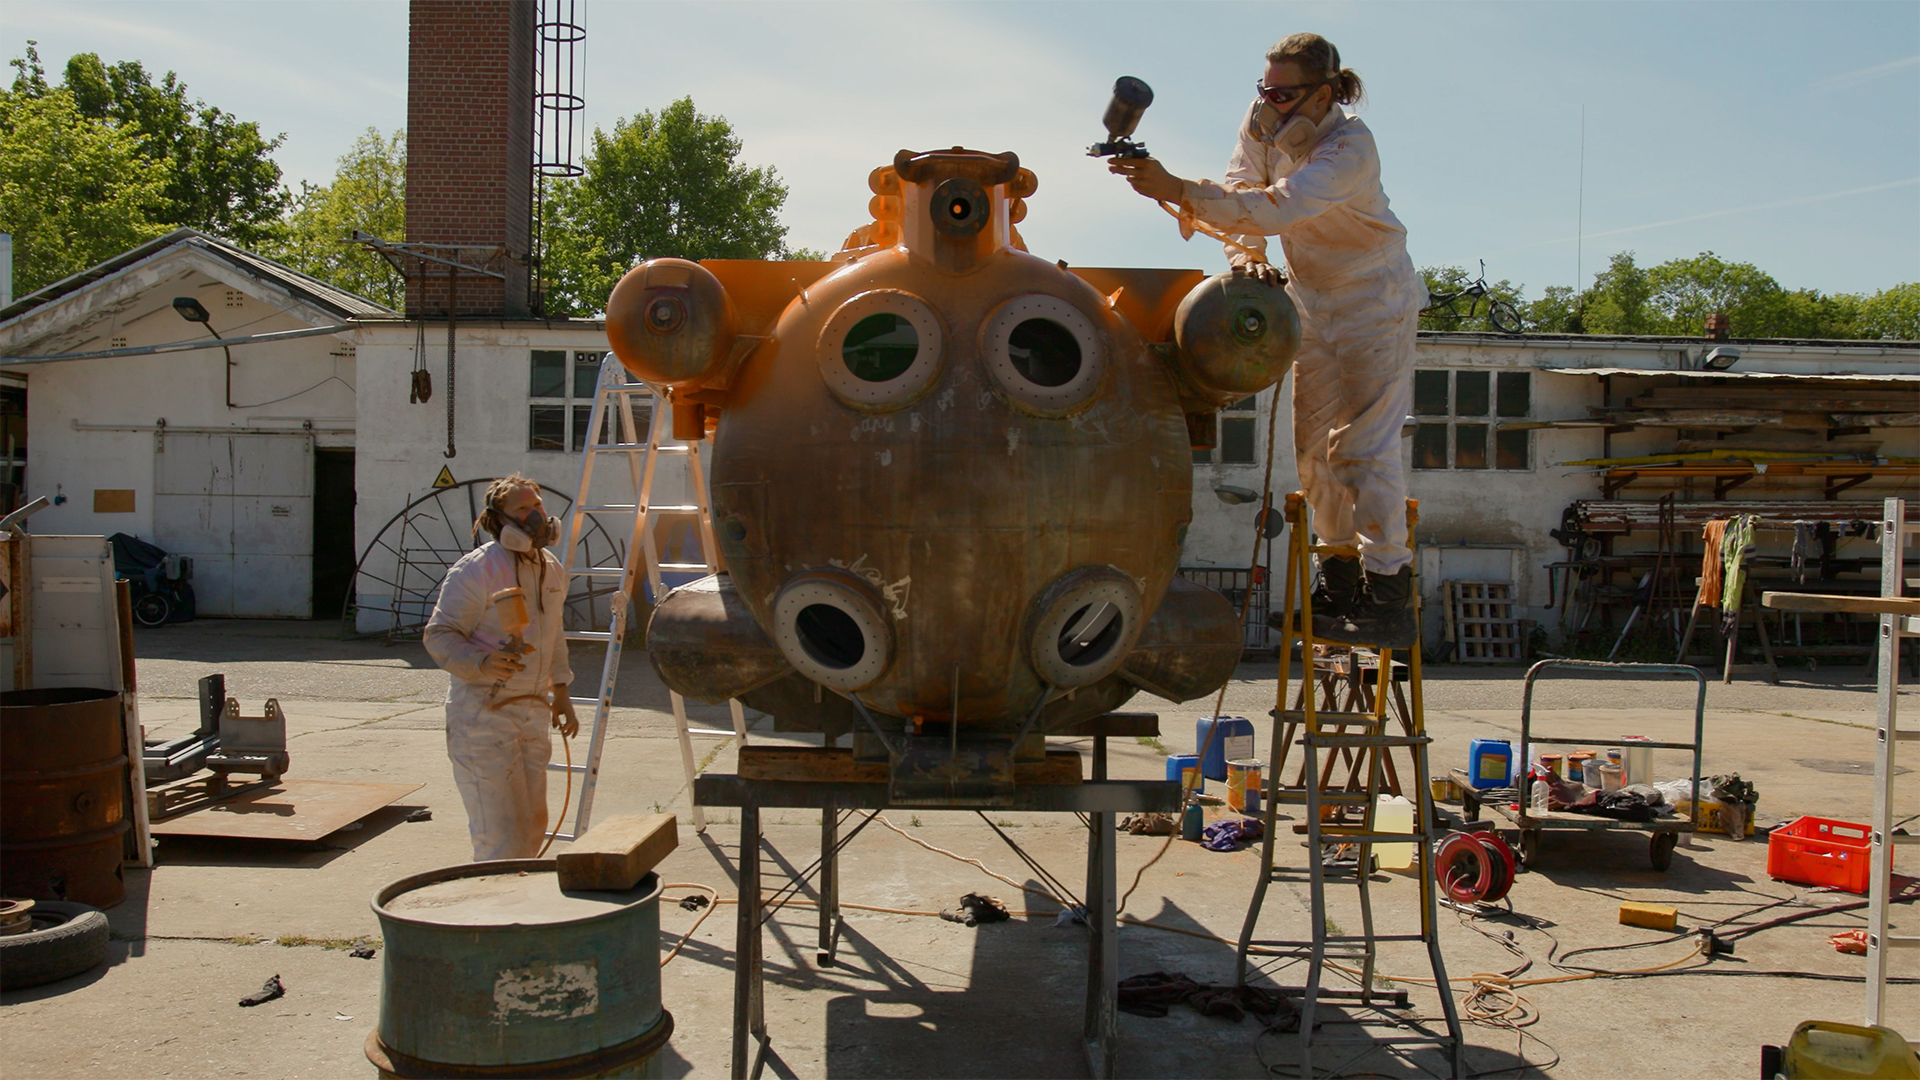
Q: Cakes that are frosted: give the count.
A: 0